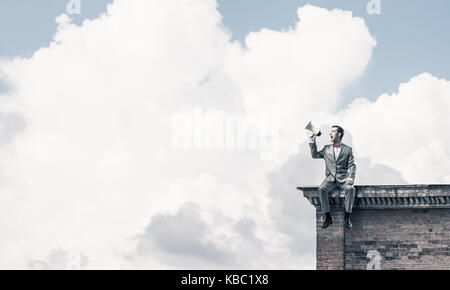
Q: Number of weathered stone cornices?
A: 1